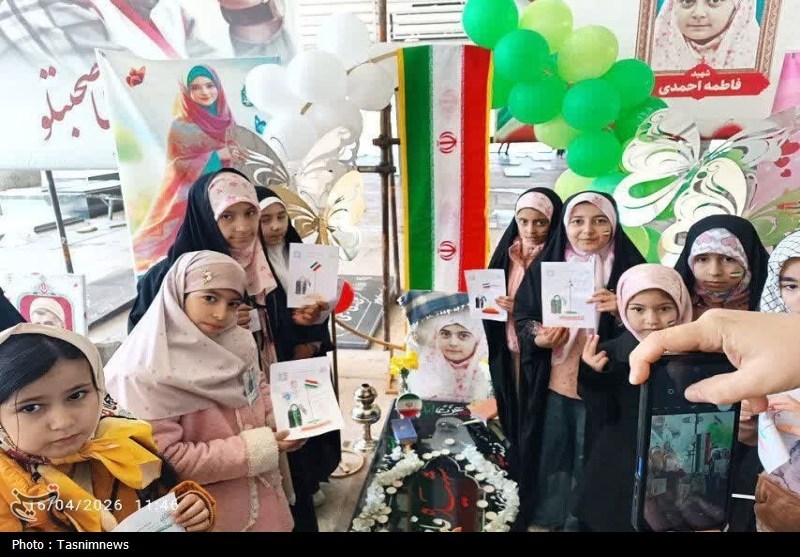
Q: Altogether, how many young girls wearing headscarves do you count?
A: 9